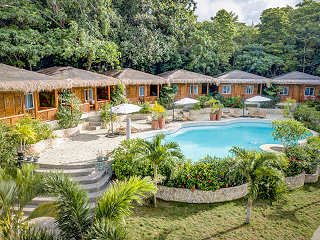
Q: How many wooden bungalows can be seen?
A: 6